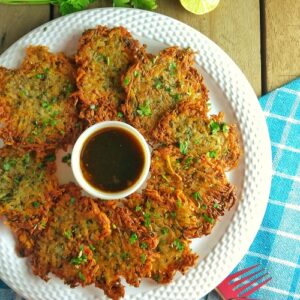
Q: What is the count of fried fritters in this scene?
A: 9